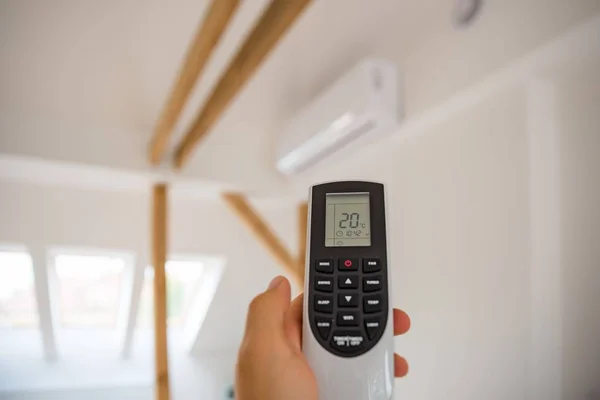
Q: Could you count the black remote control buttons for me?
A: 13